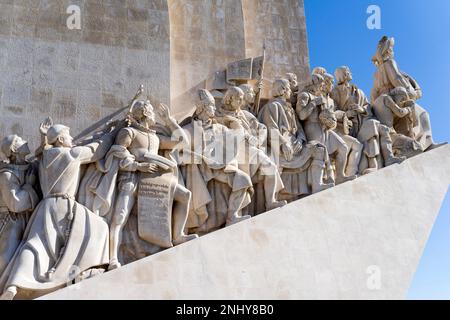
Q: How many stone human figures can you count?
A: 14